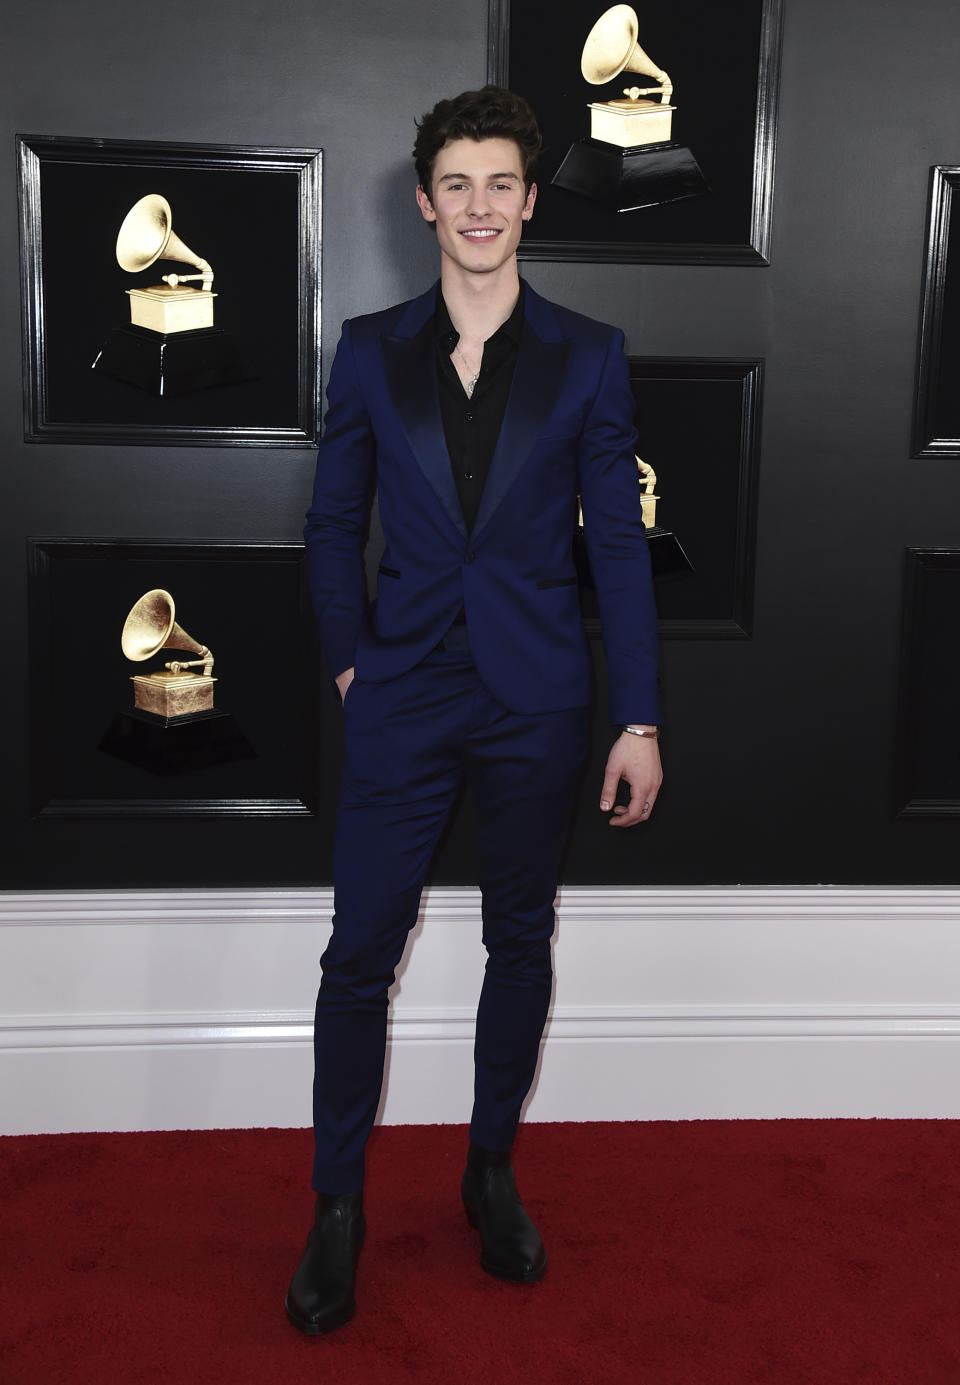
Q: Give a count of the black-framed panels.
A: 6